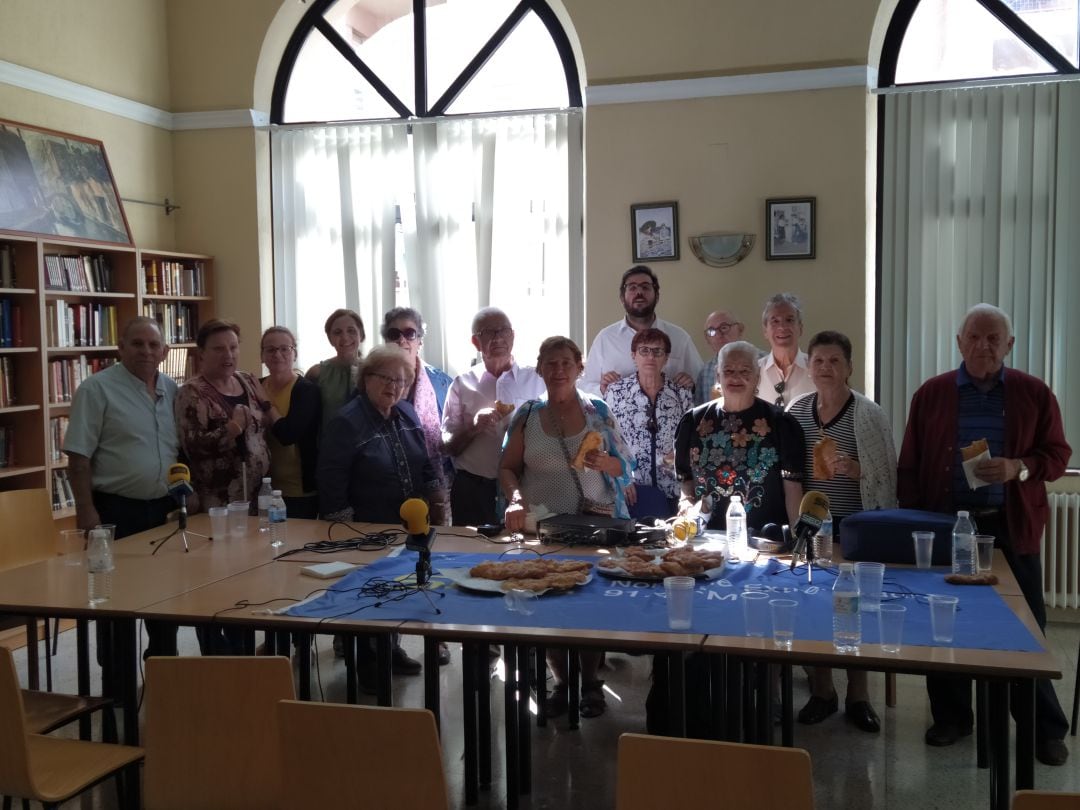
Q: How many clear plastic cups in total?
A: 12